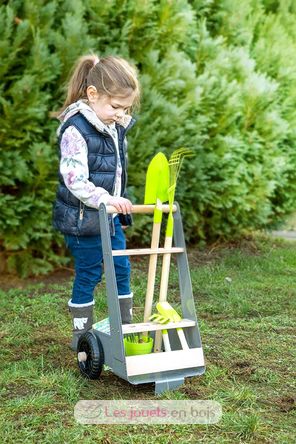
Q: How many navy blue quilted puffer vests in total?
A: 1